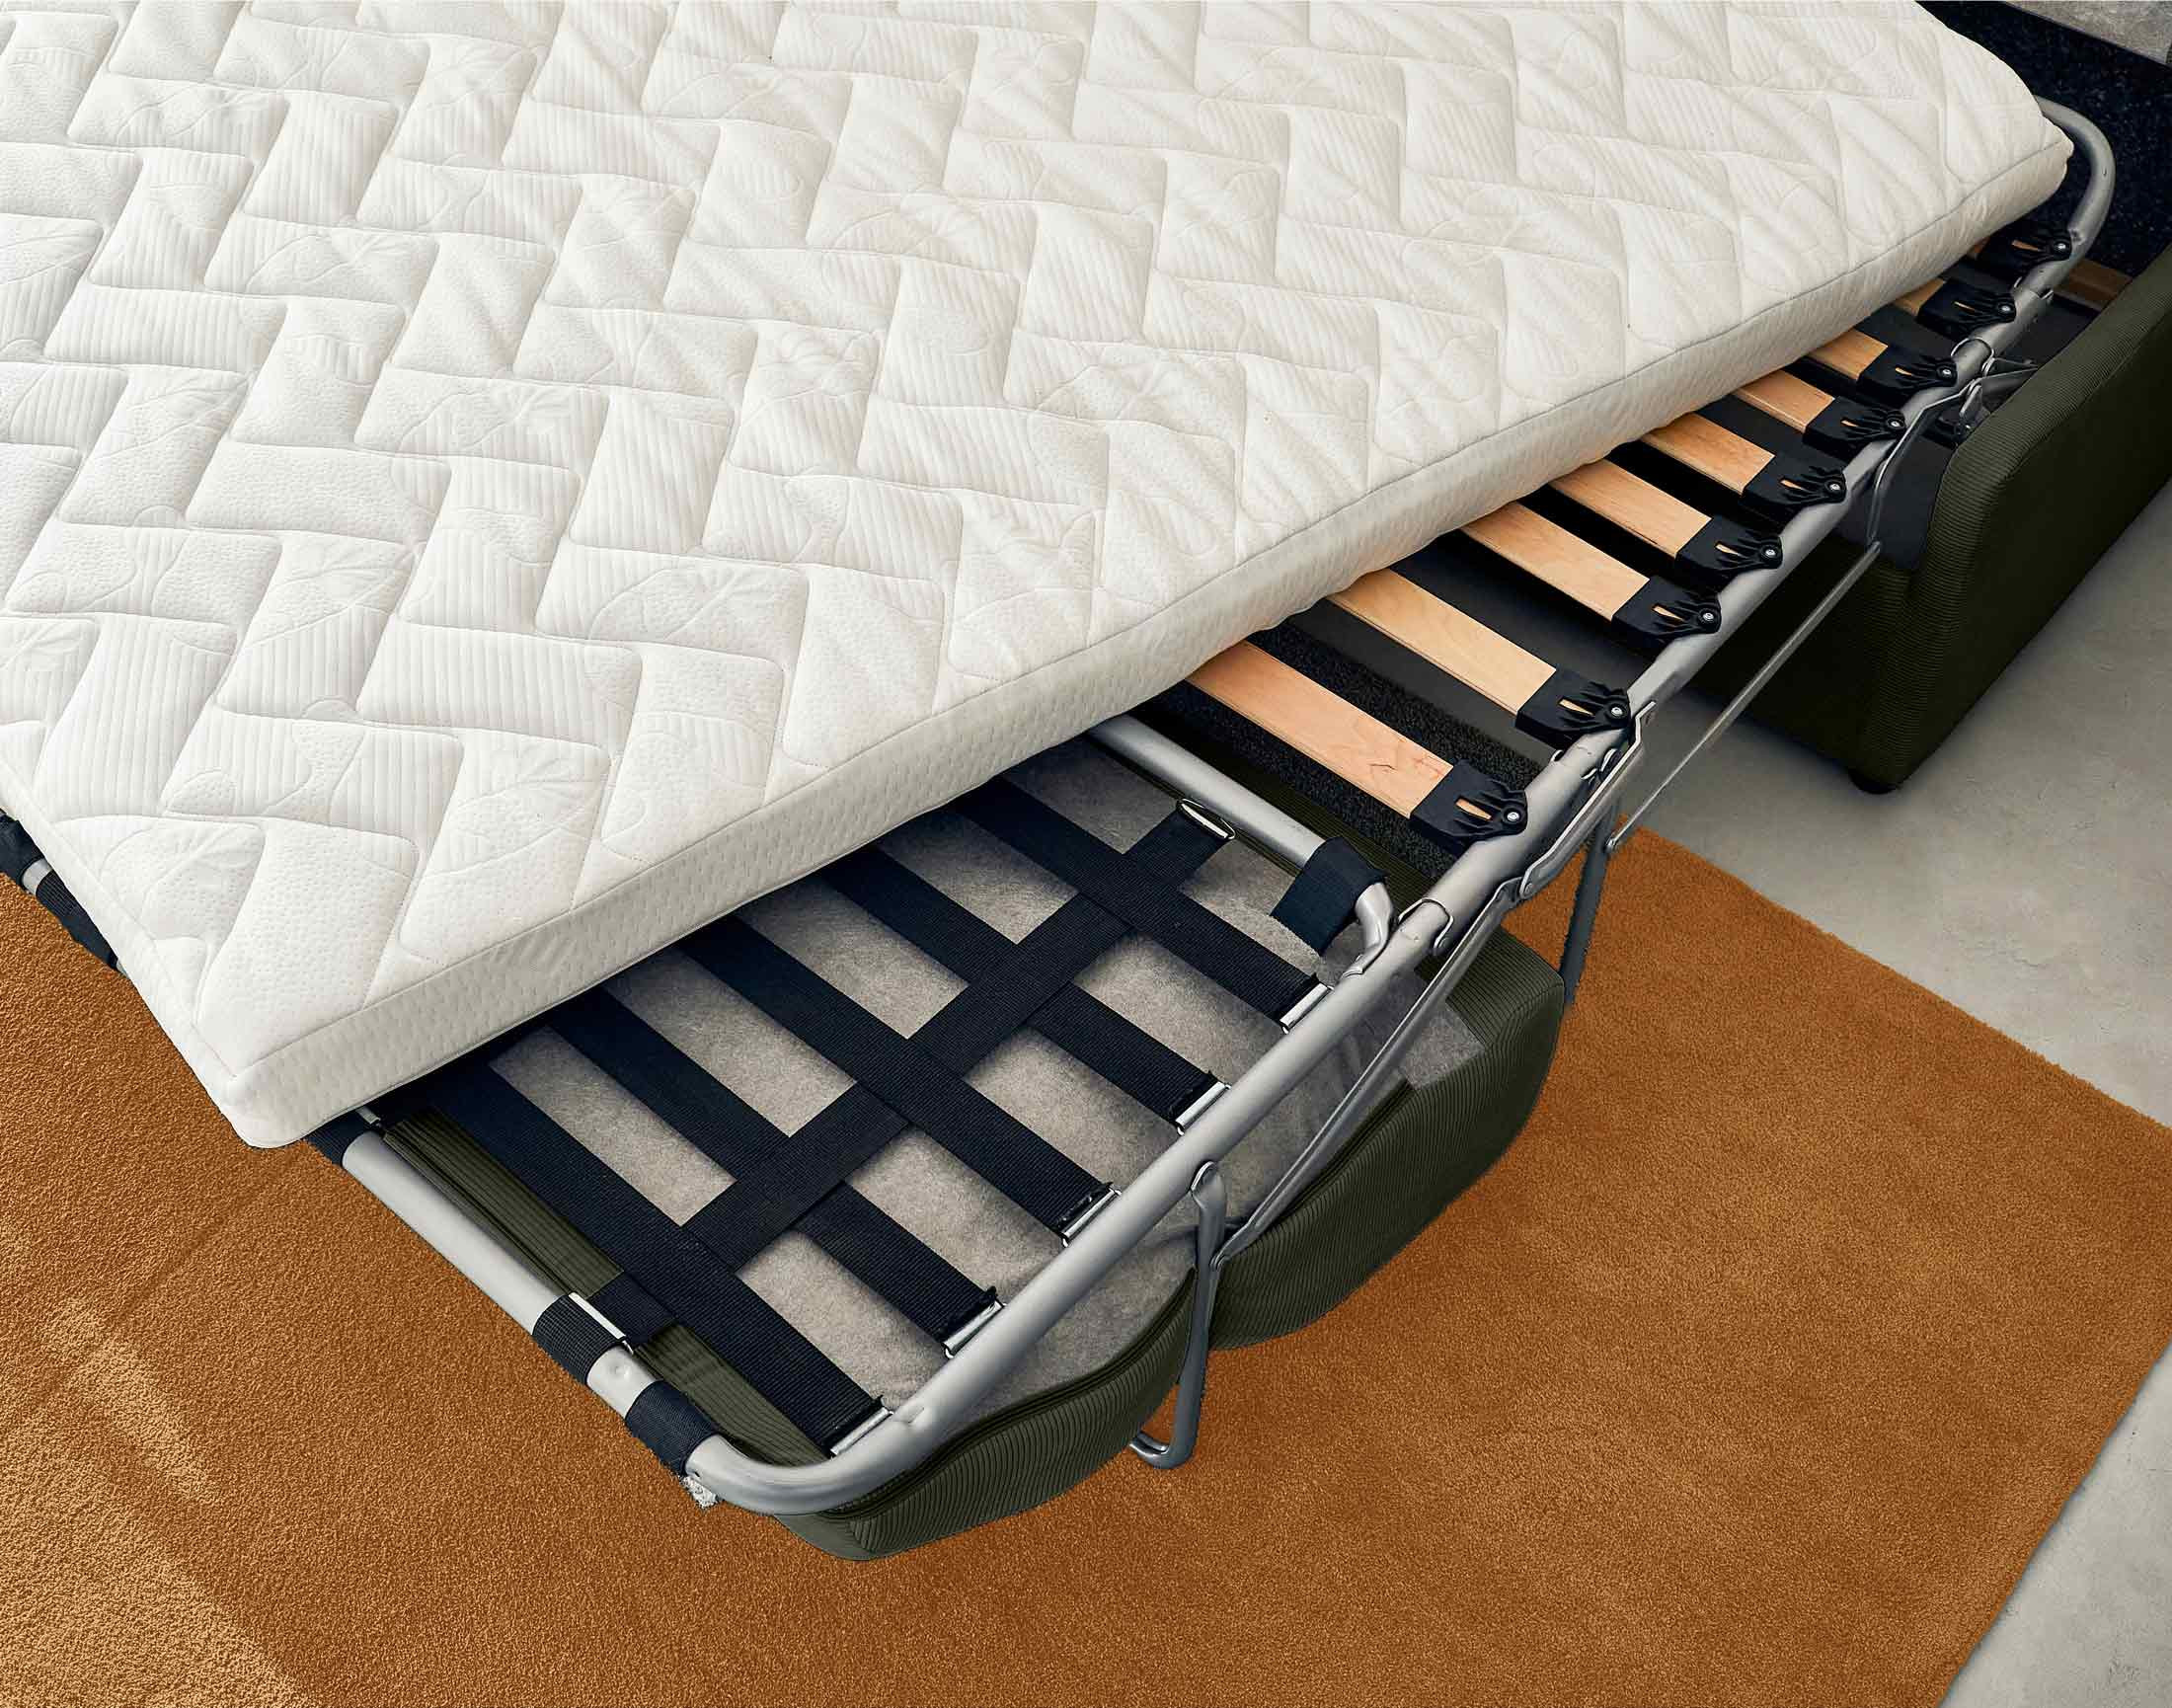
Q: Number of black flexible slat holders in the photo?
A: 9